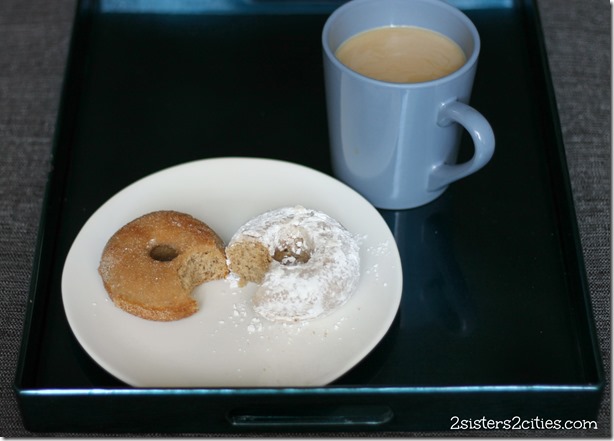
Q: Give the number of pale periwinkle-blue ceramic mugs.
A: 1